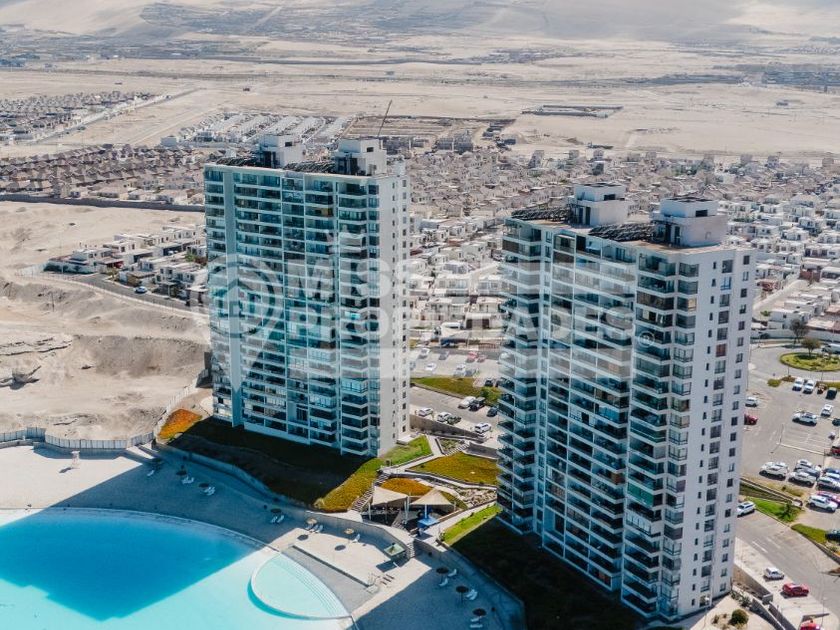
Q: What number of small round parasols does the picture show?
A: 9